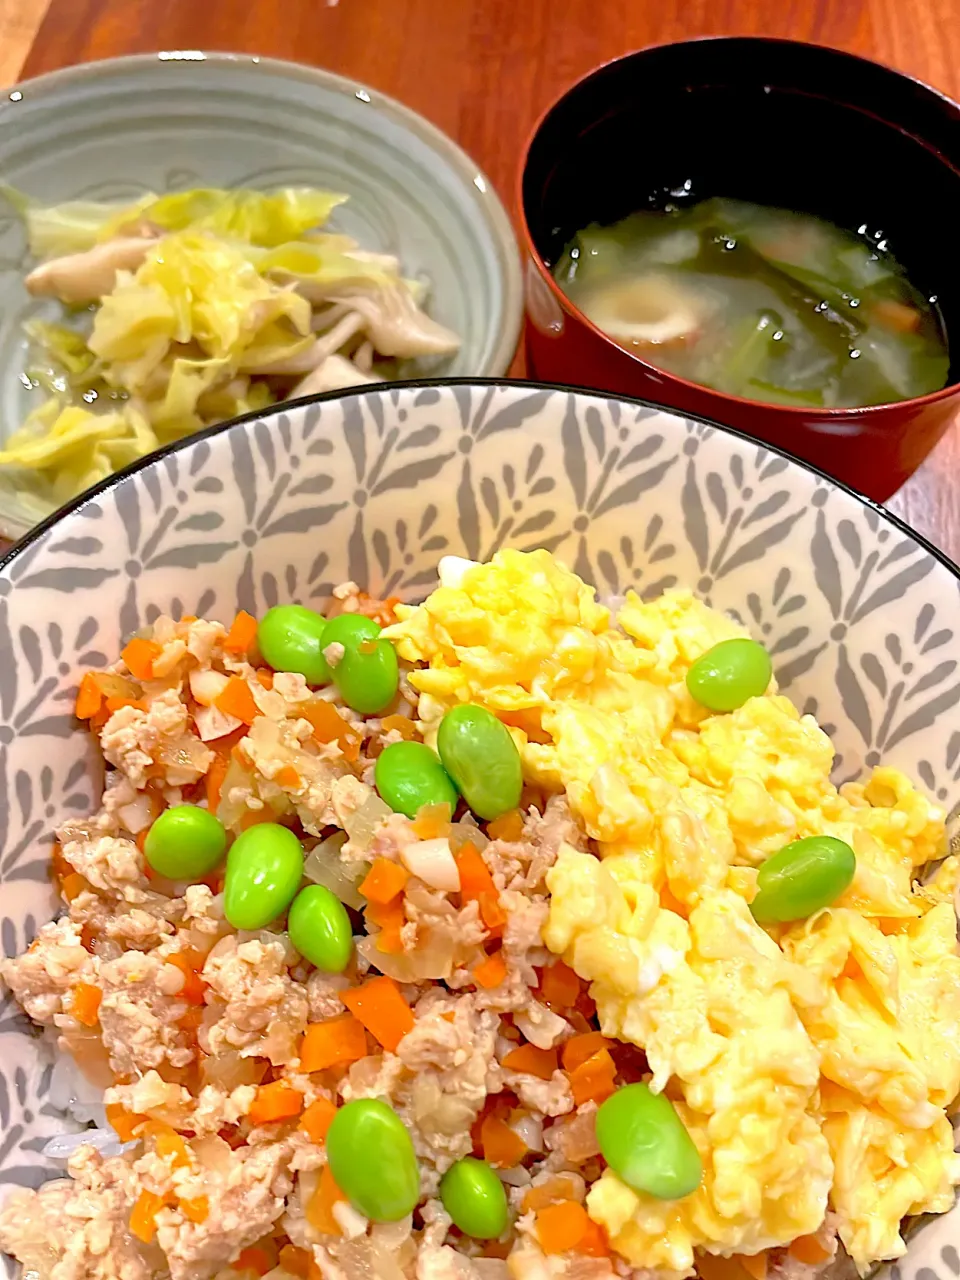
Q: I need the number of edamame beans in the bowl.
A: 12